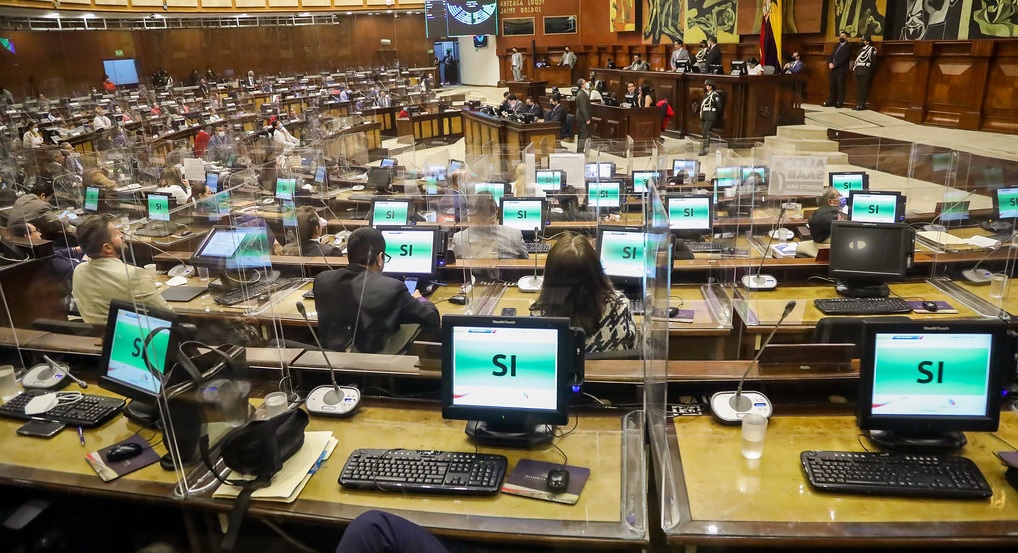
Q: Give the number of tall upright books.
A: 0